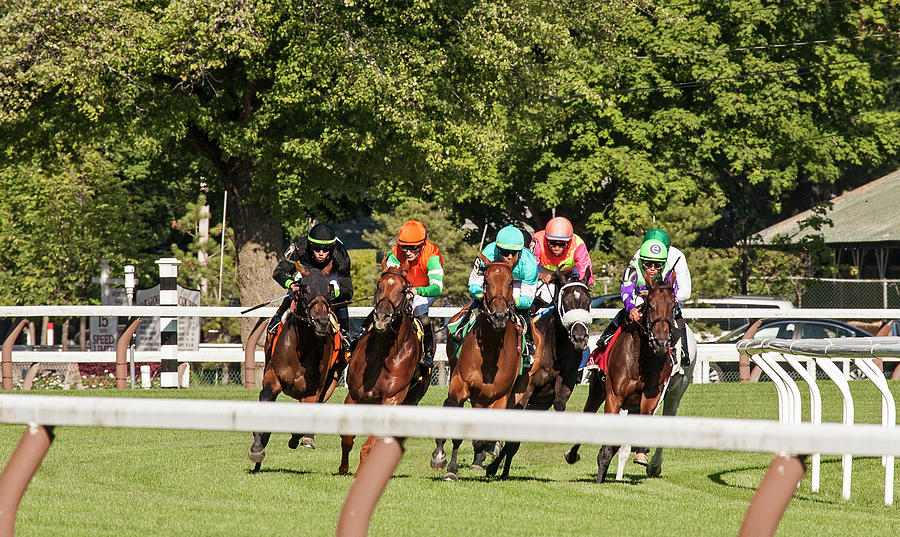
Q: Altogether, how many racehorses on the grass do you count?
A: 6